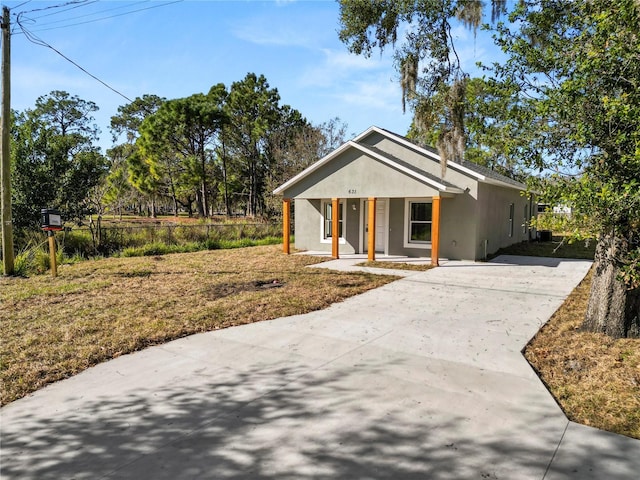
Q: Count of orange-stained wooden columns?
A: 4